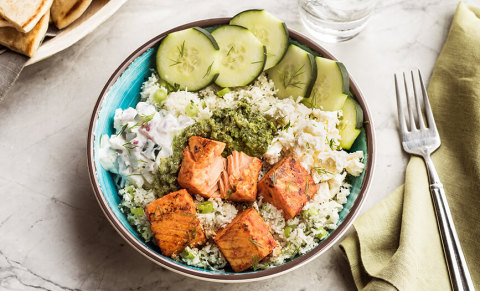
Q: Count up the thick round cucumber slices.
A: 6